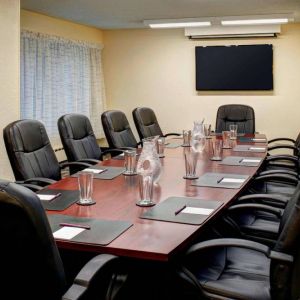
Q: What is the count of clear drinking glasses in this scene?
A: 10